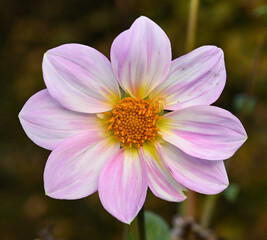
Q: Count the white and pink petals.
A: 9